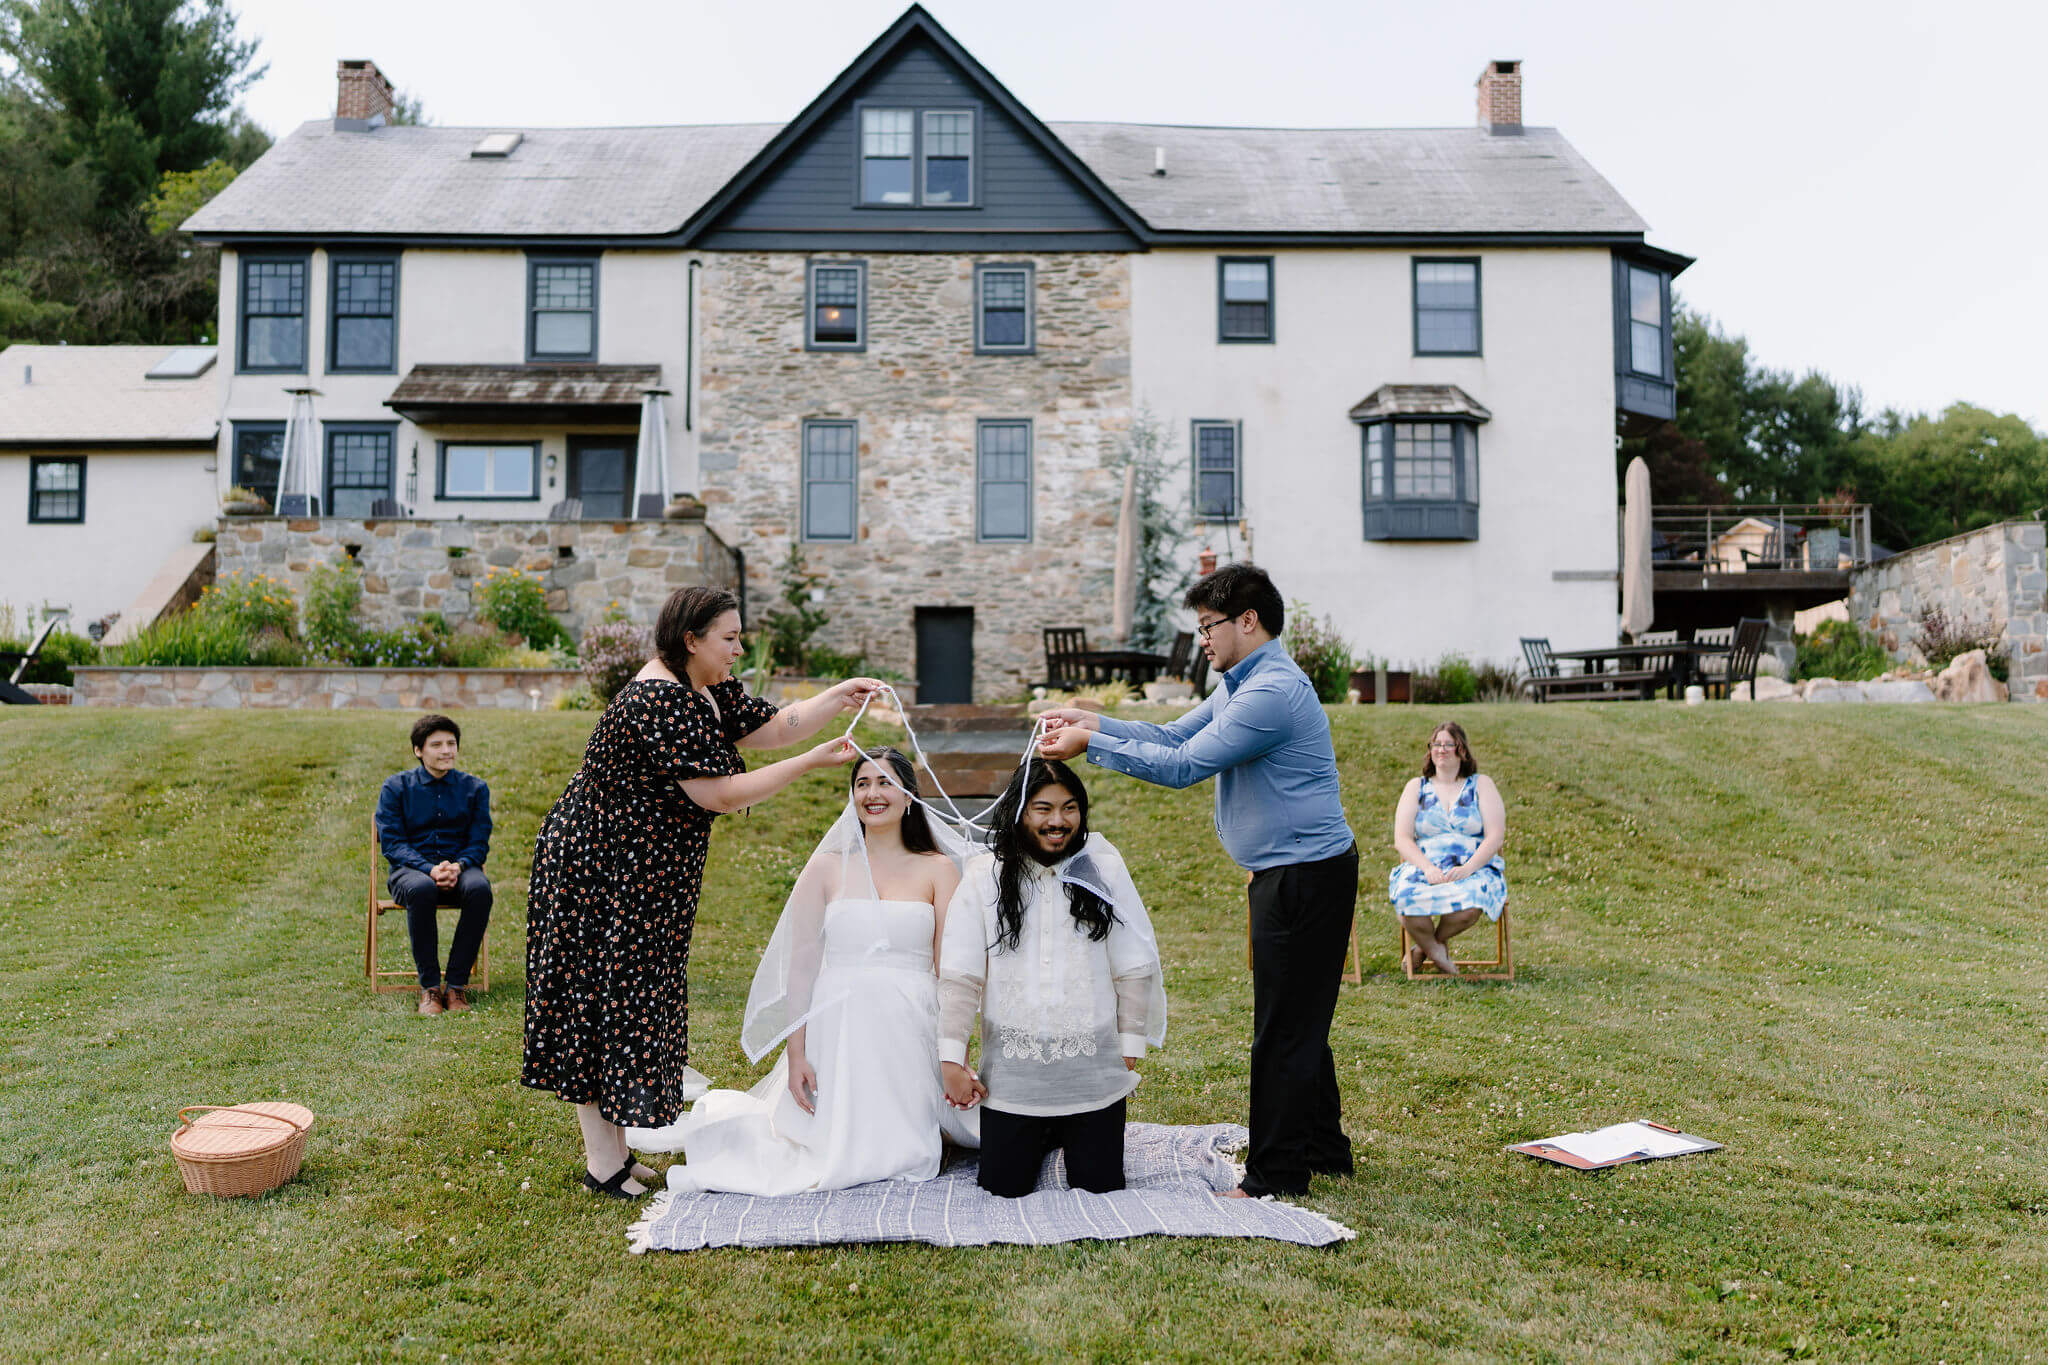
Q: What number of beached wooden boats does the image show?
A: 0